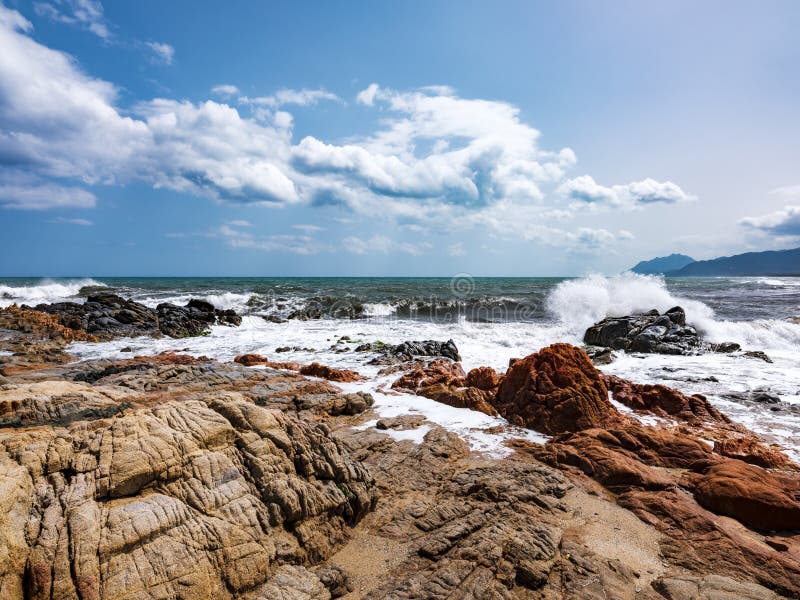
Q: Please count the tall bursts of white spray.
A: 1